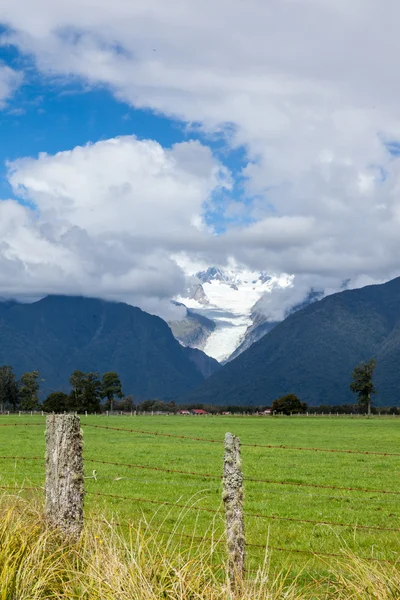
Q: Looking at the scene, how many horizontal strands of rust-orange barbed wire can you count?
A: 4